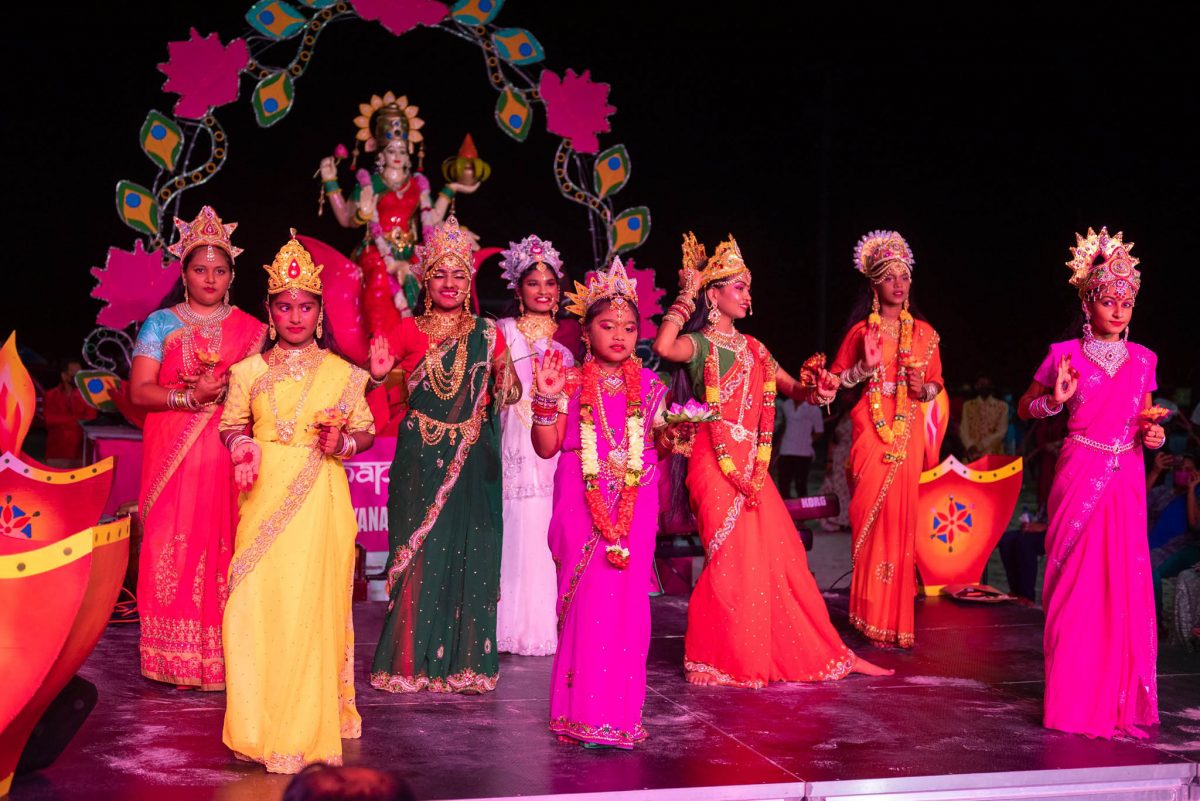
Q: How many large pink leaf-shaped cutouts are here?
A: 5